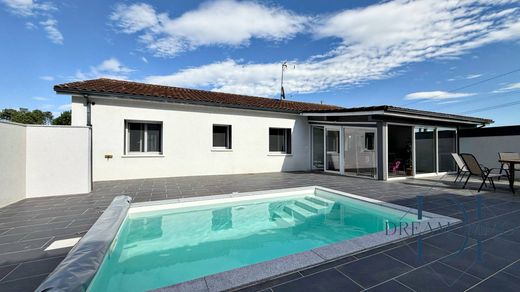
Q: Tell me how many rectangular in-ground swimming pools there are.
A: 1